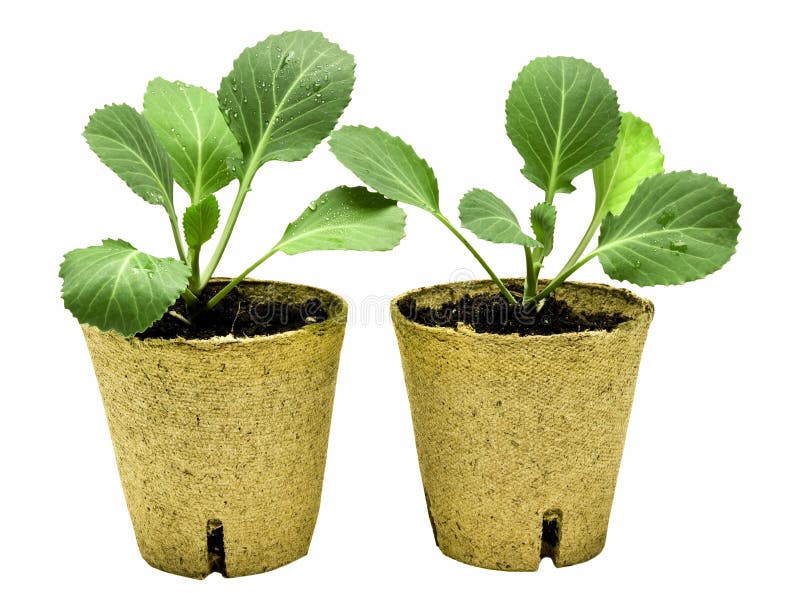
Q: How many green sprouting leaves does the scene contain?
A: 12